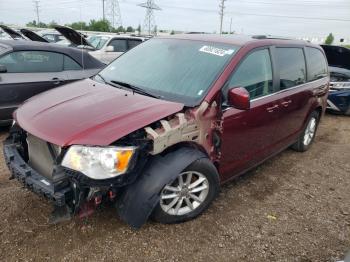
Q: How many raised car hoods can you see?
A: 4